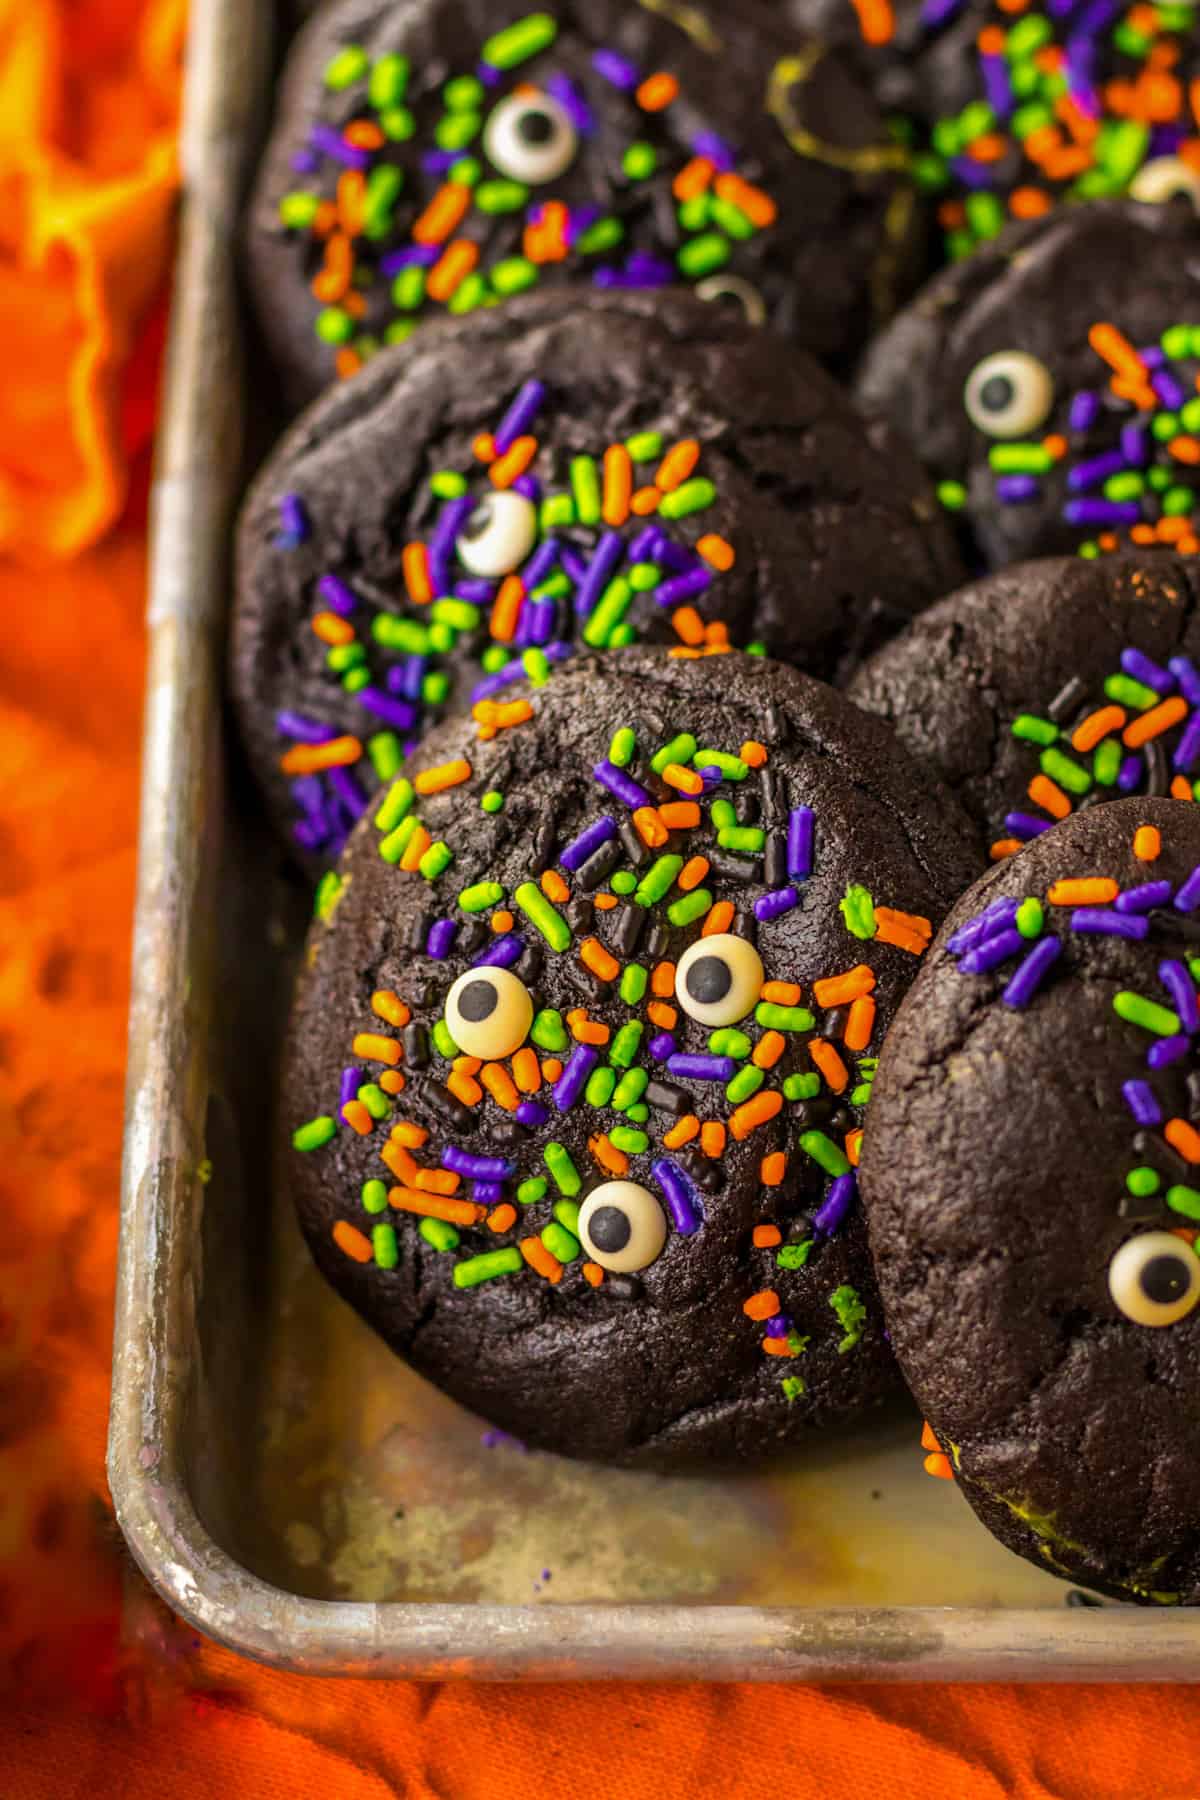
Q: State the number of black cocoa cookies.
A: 7